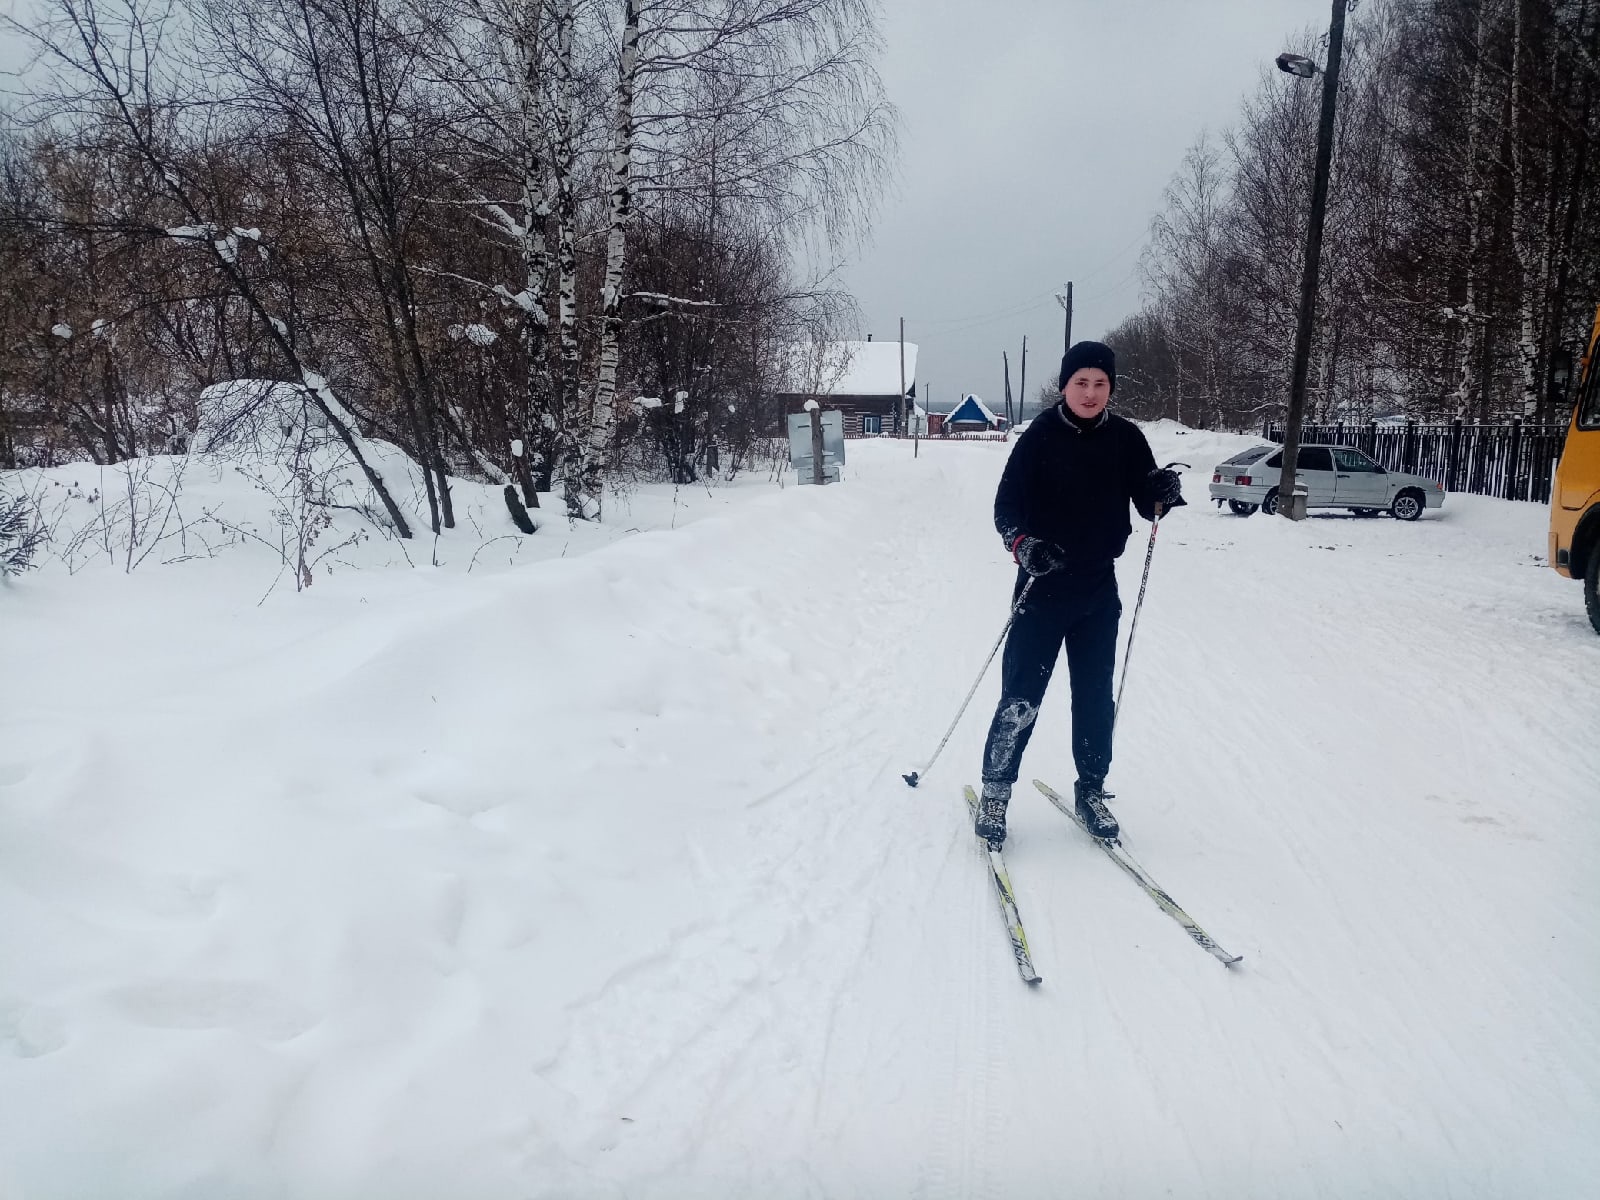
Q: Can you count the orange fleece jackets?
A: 0